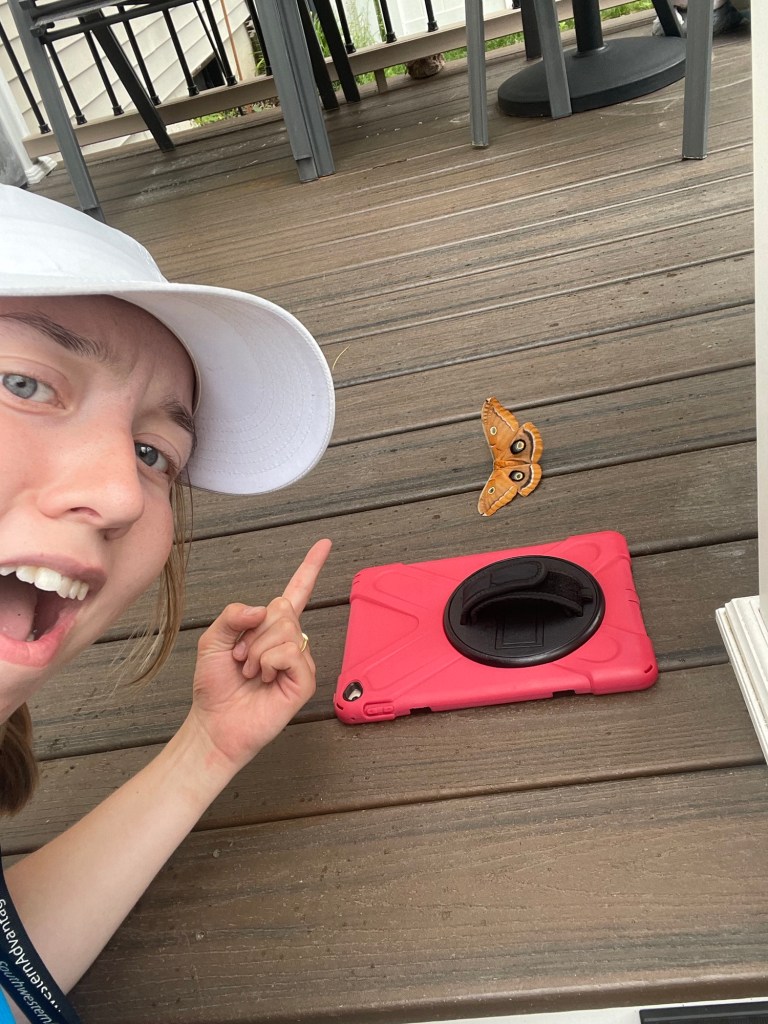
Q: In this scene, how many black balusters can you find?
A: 11